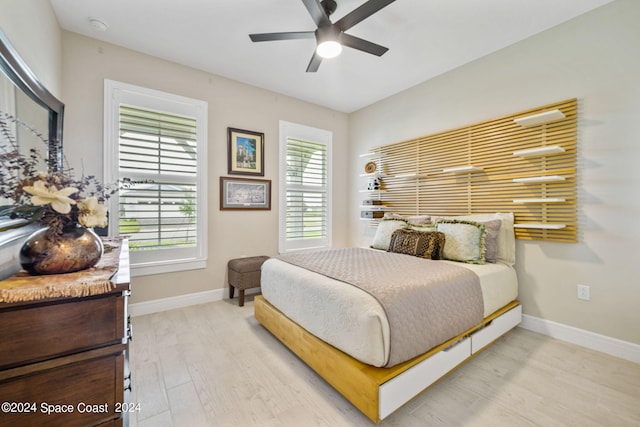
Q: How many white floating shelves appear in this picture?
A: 12